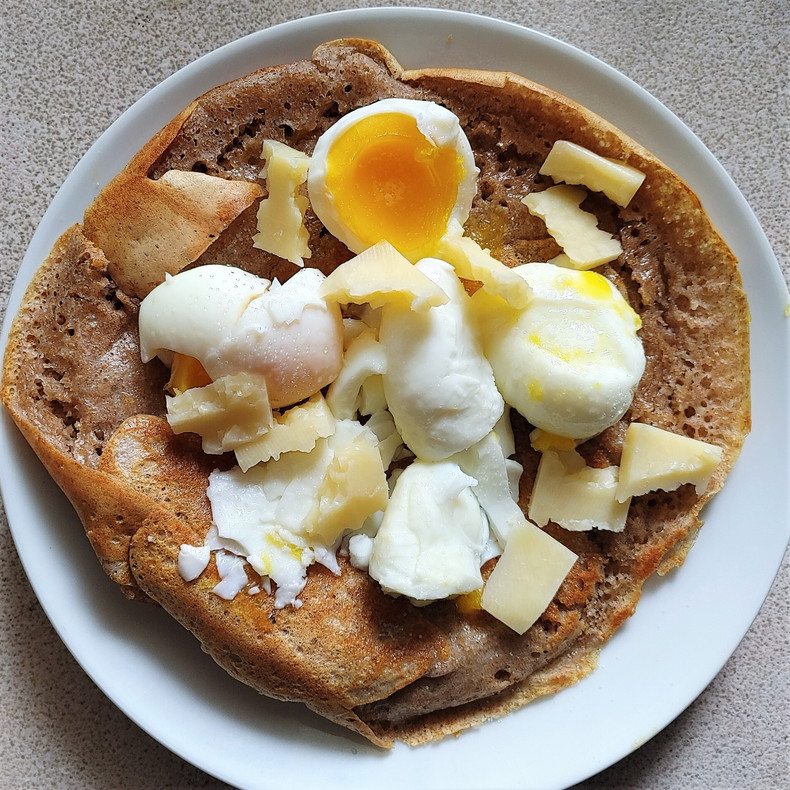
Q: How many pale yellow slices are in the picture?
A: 11